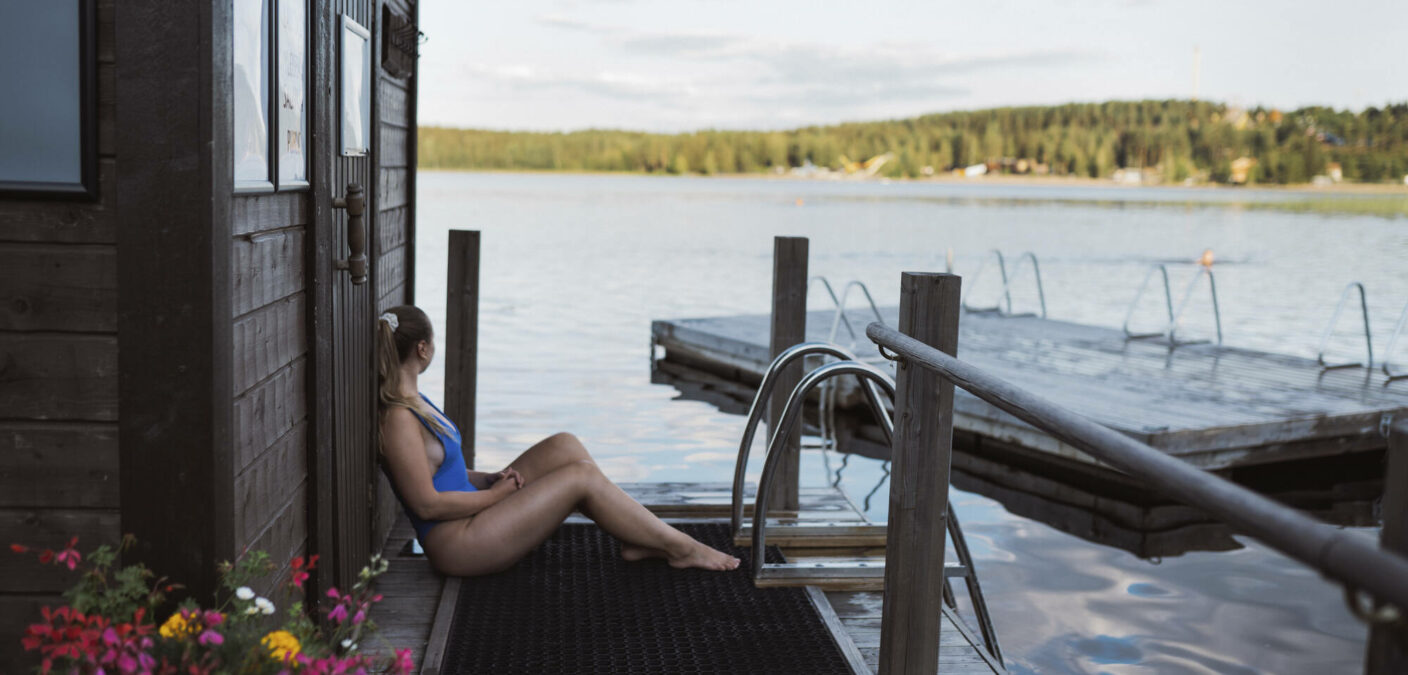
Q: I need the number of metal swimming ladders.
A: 5